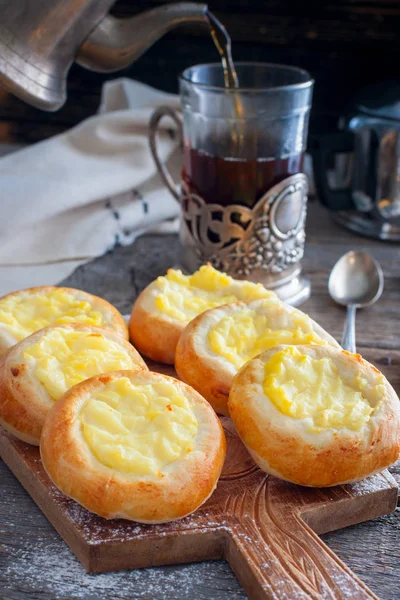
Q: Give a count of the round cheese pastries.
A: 6